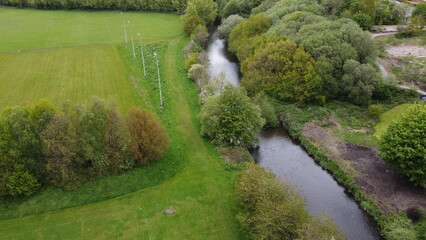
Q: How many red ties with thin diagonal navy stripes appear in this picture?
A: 0